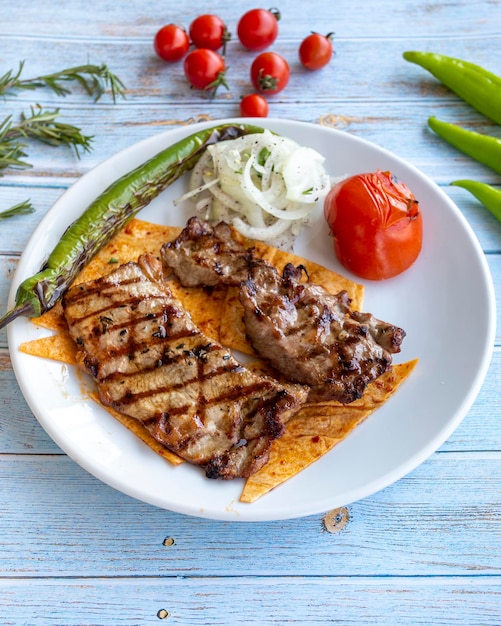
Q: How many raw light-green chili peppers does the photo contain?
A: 3